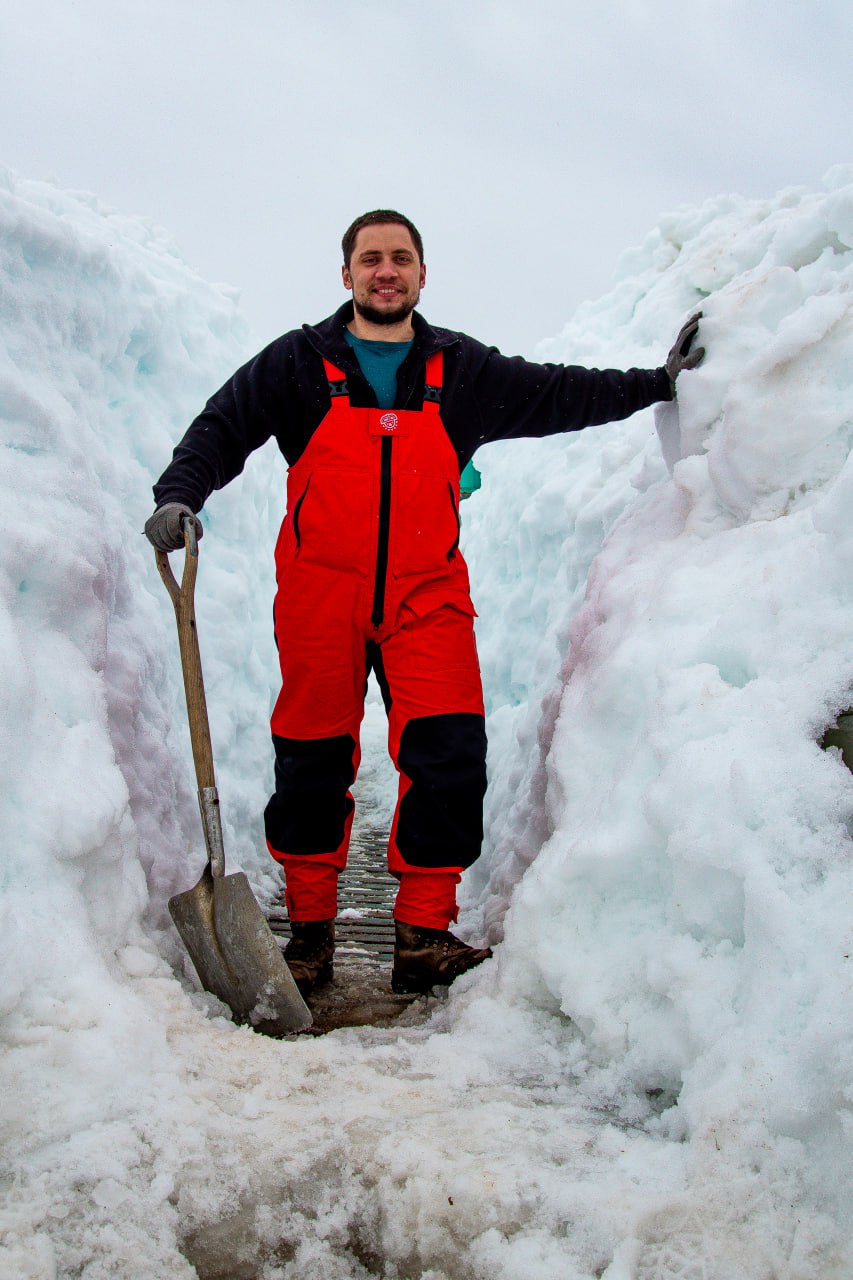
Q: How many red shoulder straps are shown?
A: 2